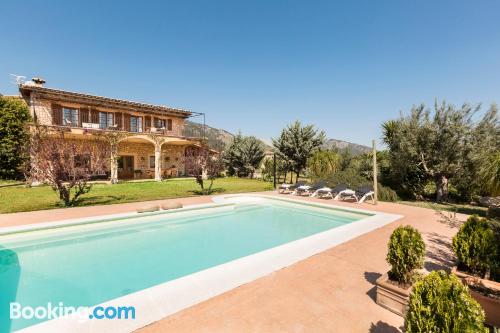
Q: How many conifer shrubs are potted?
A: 3